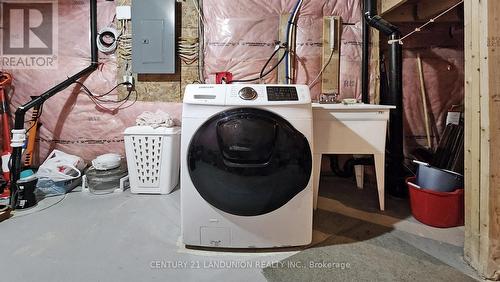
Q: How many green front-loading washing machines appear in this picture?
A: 0